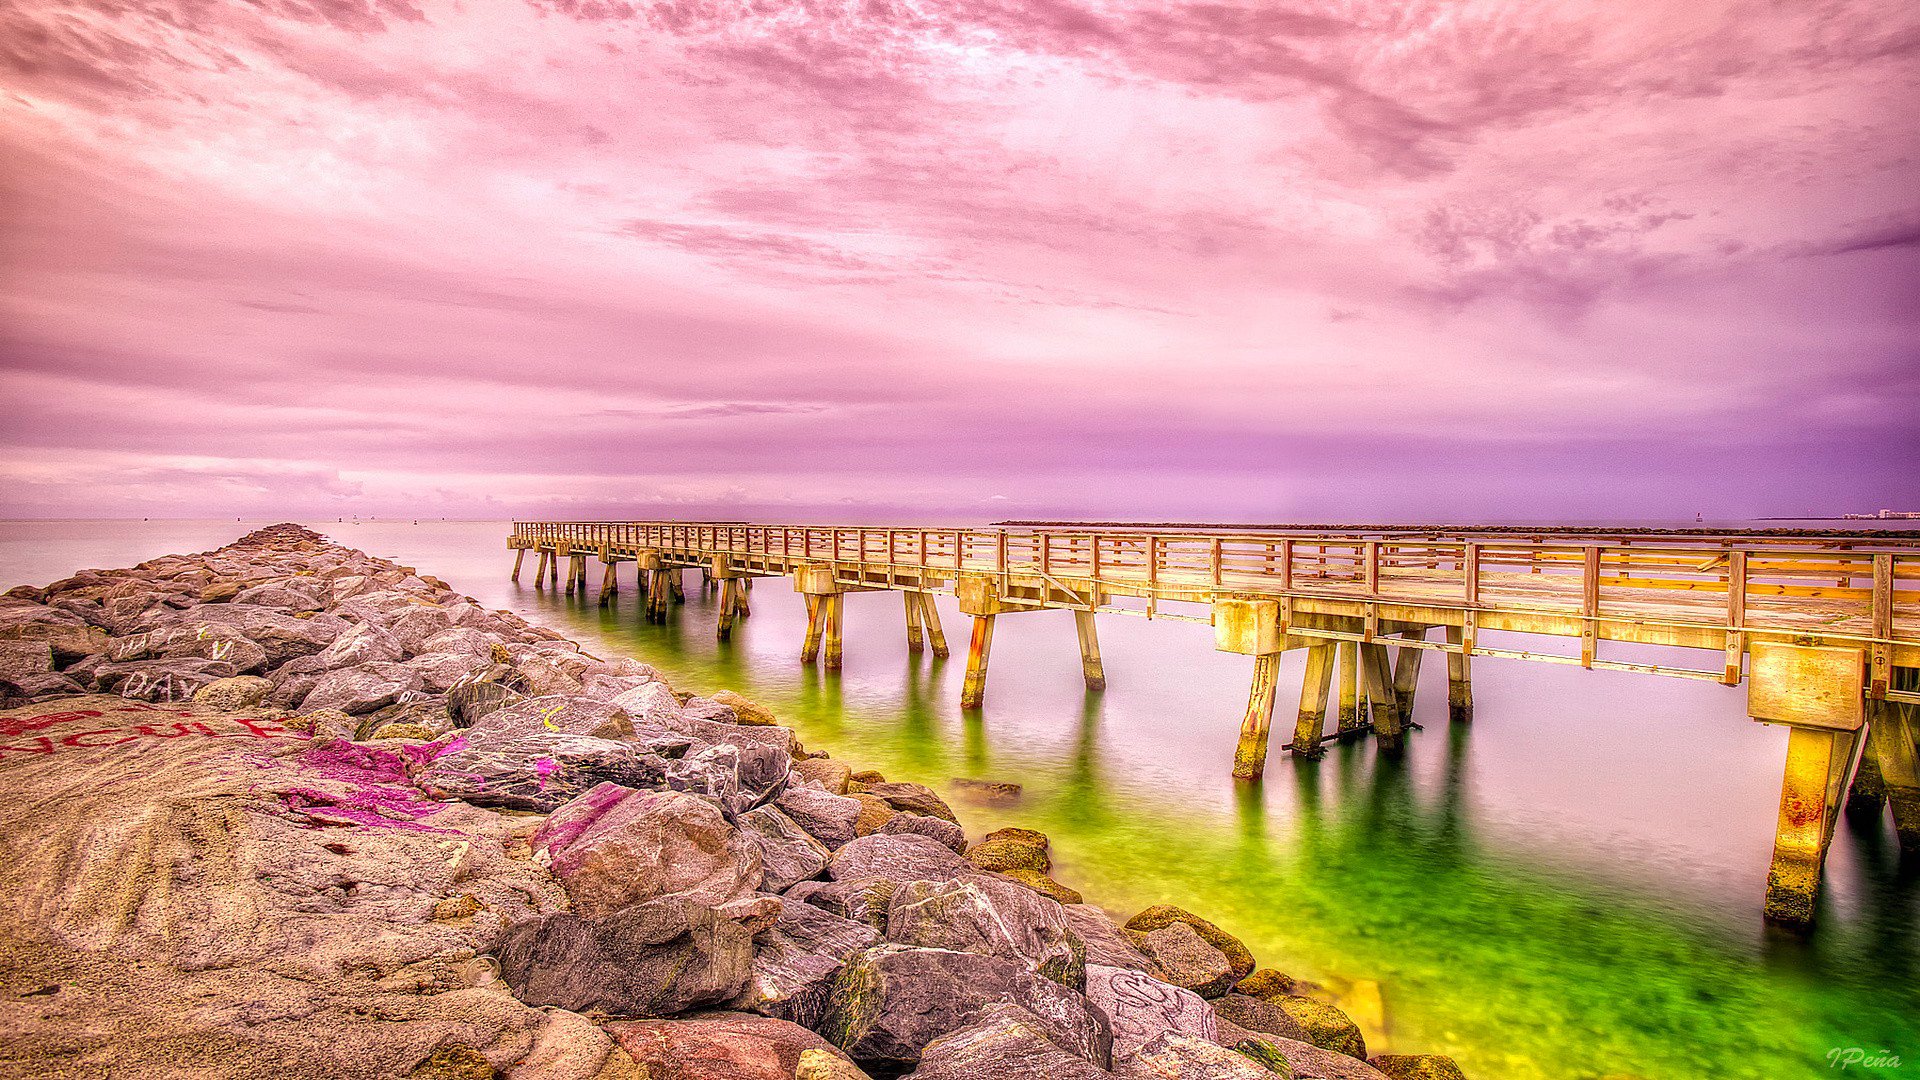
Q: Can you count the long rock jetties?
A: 2